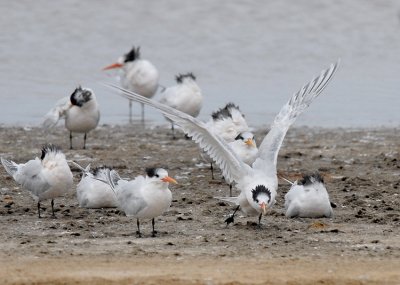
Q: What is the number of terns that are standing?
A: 8